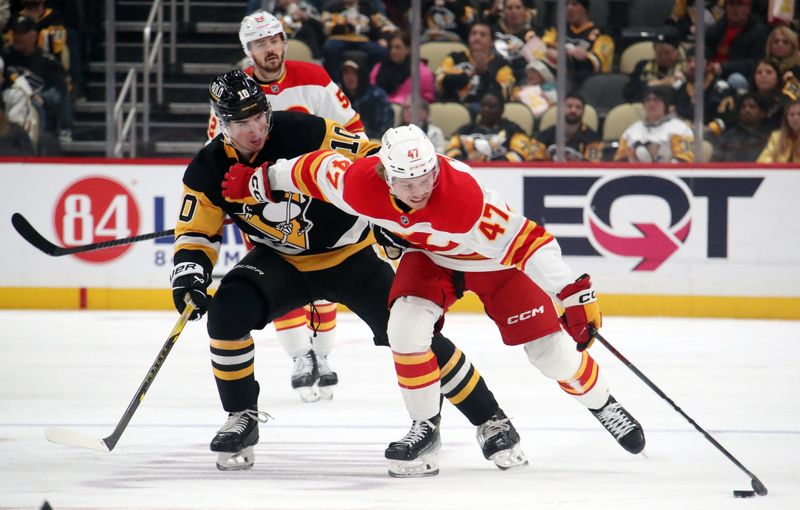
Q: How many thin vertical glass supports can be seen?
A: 4